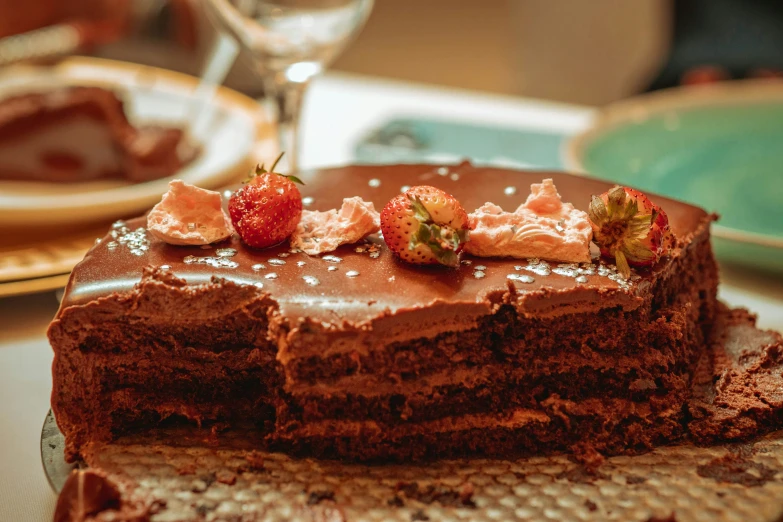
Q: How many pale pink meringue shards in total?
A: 3